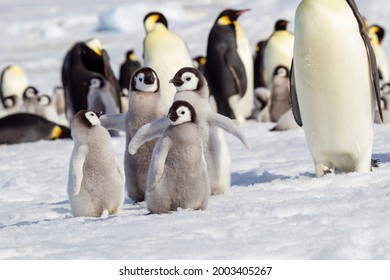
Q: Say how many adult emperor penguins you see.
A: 11